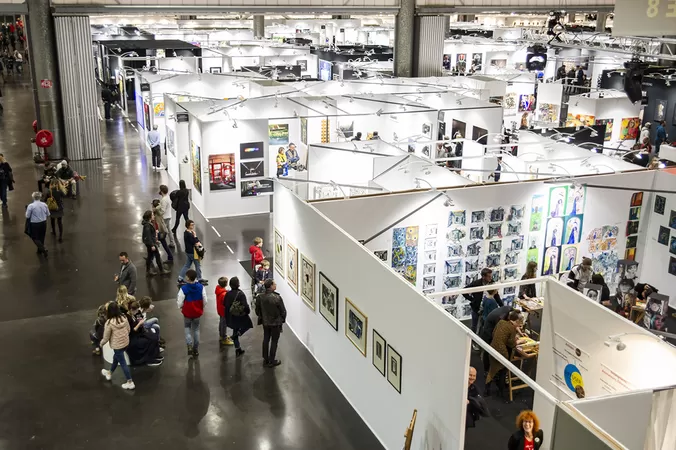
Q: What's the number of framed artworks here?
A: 7